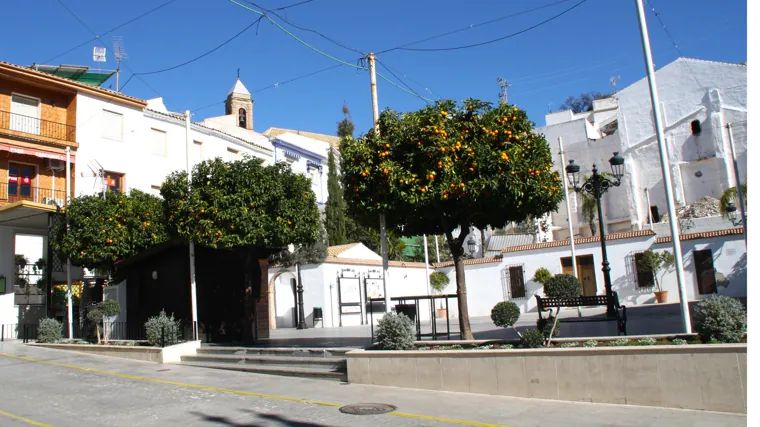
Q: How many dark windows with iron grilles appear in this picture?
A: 2